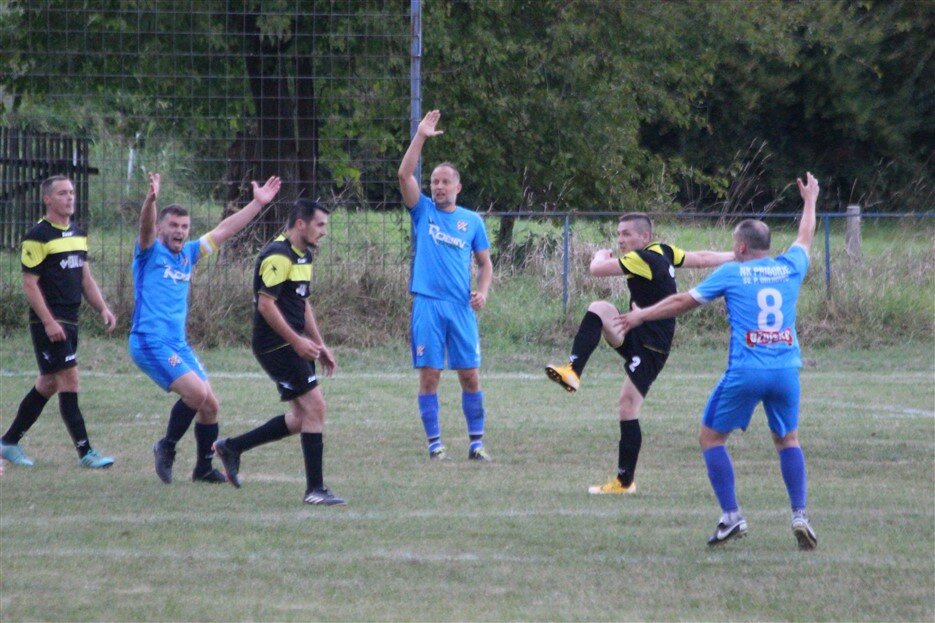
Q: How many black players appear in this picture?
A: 3